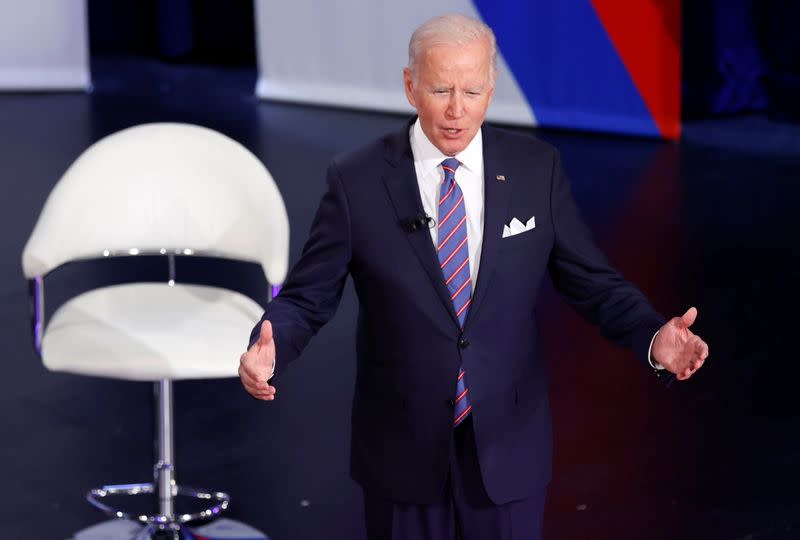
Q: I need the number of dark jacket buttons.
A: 2